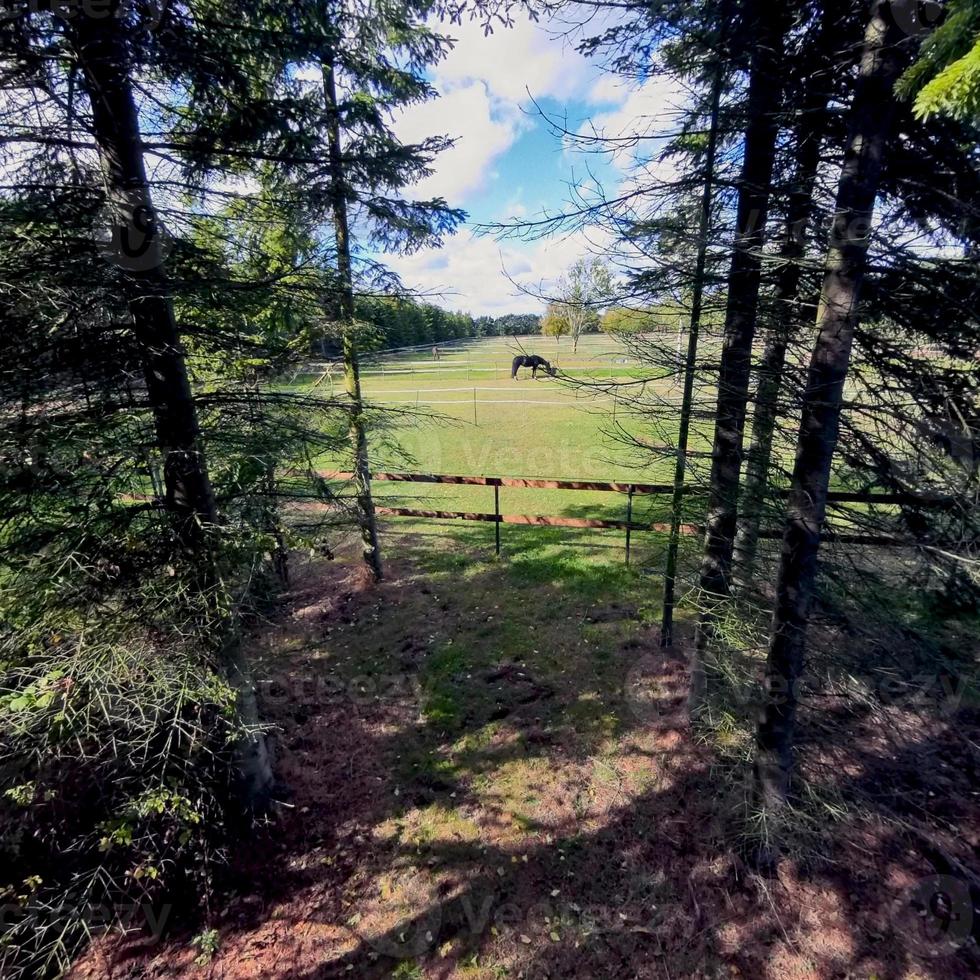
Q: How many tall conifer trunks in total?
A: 6